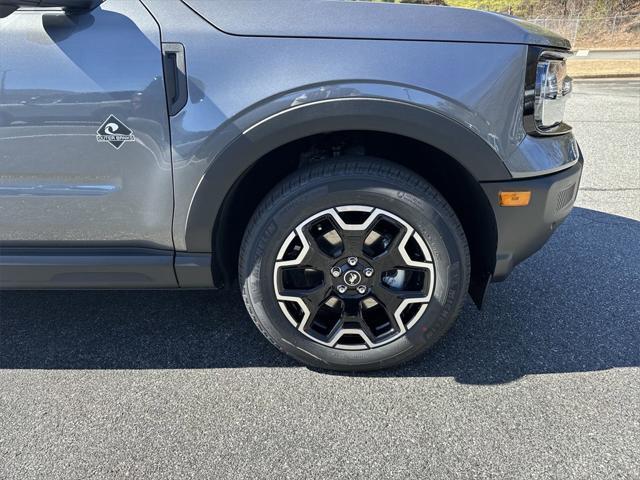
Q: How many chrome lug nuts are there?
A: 5